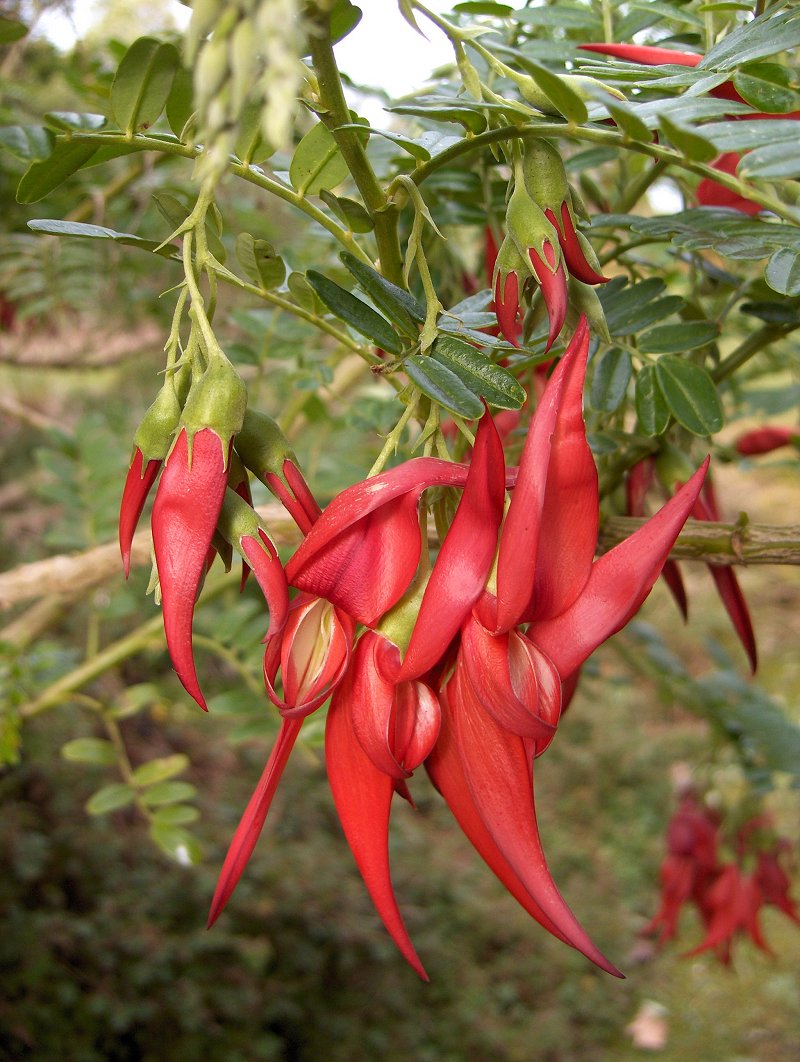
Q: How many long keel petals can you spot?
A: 3